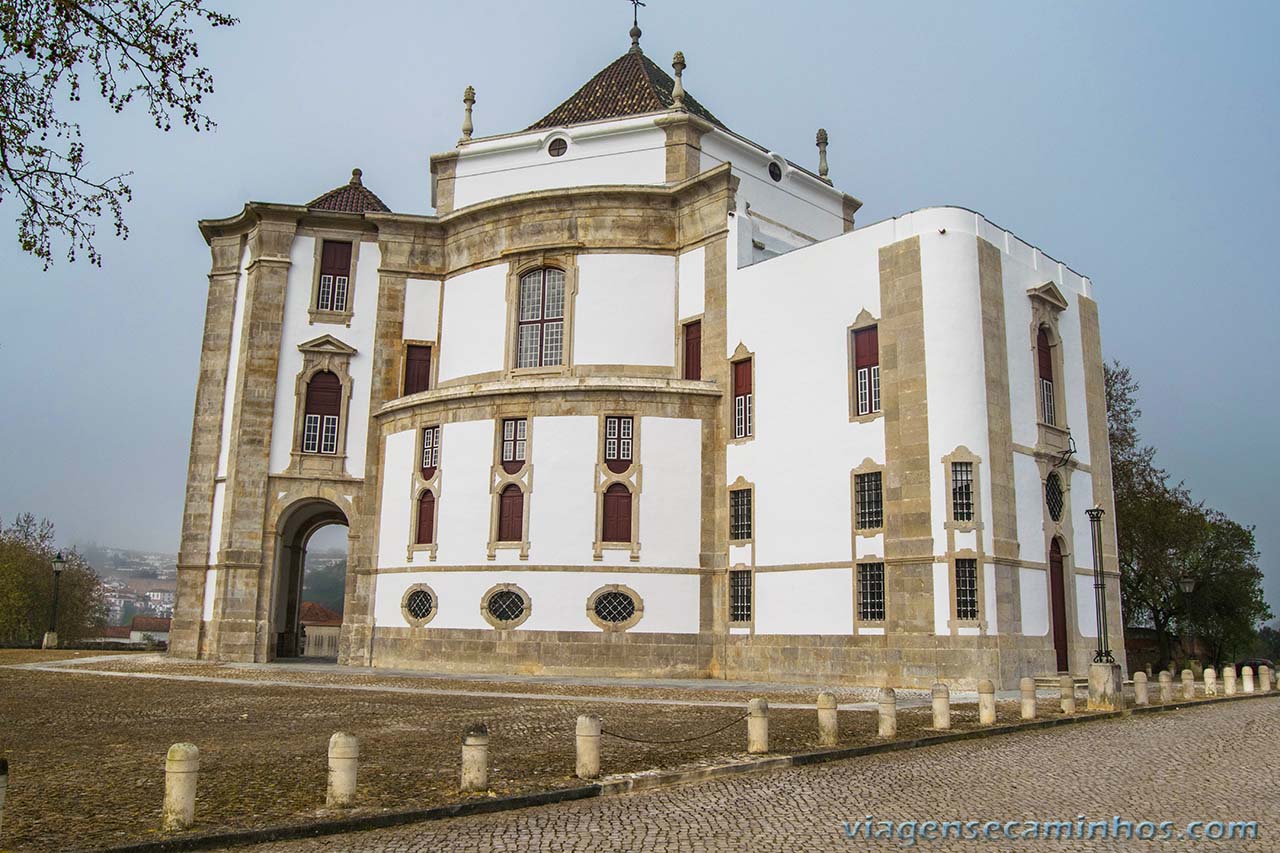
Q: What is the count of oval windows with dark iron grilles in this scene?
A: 4